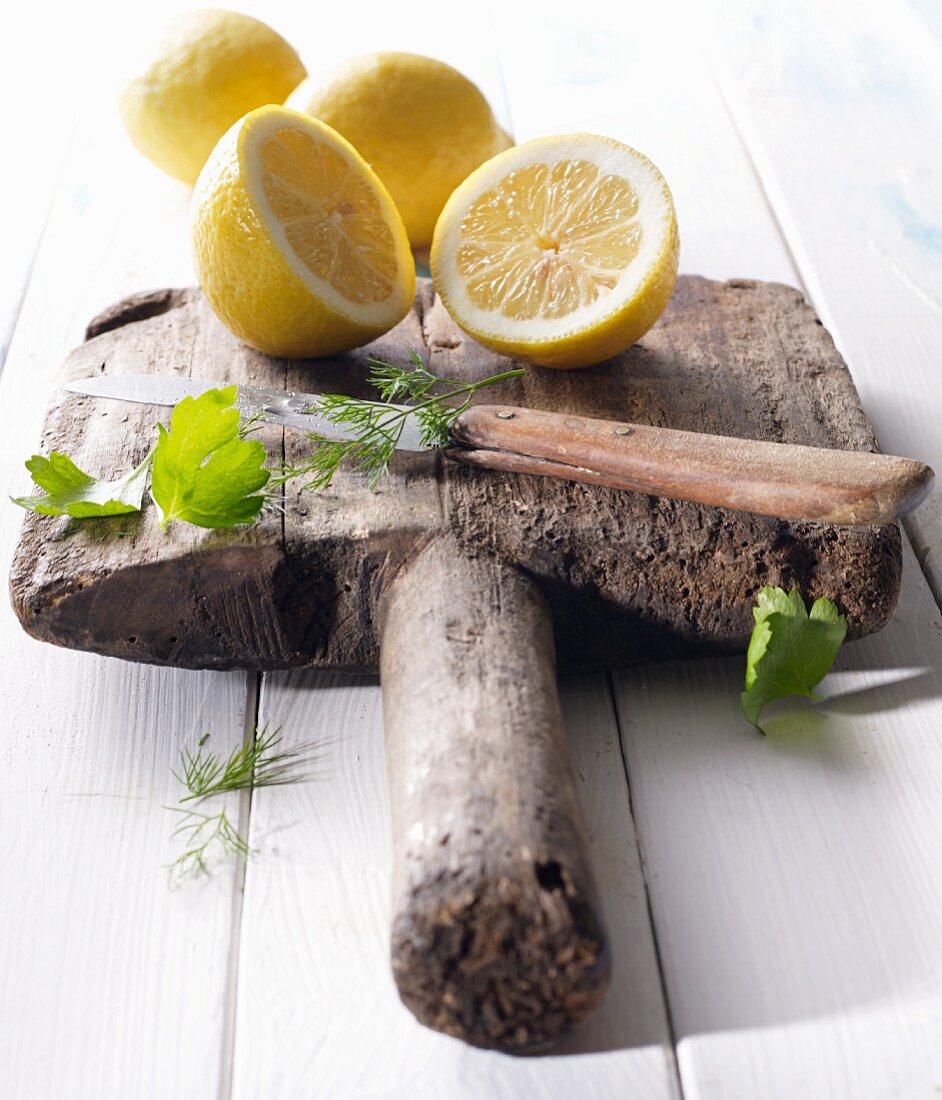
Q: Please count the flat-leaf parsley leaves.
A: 3